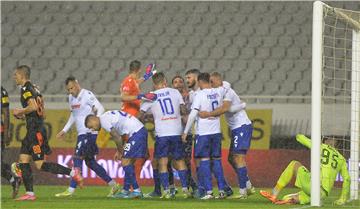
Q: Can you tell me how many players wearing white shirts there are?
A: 6